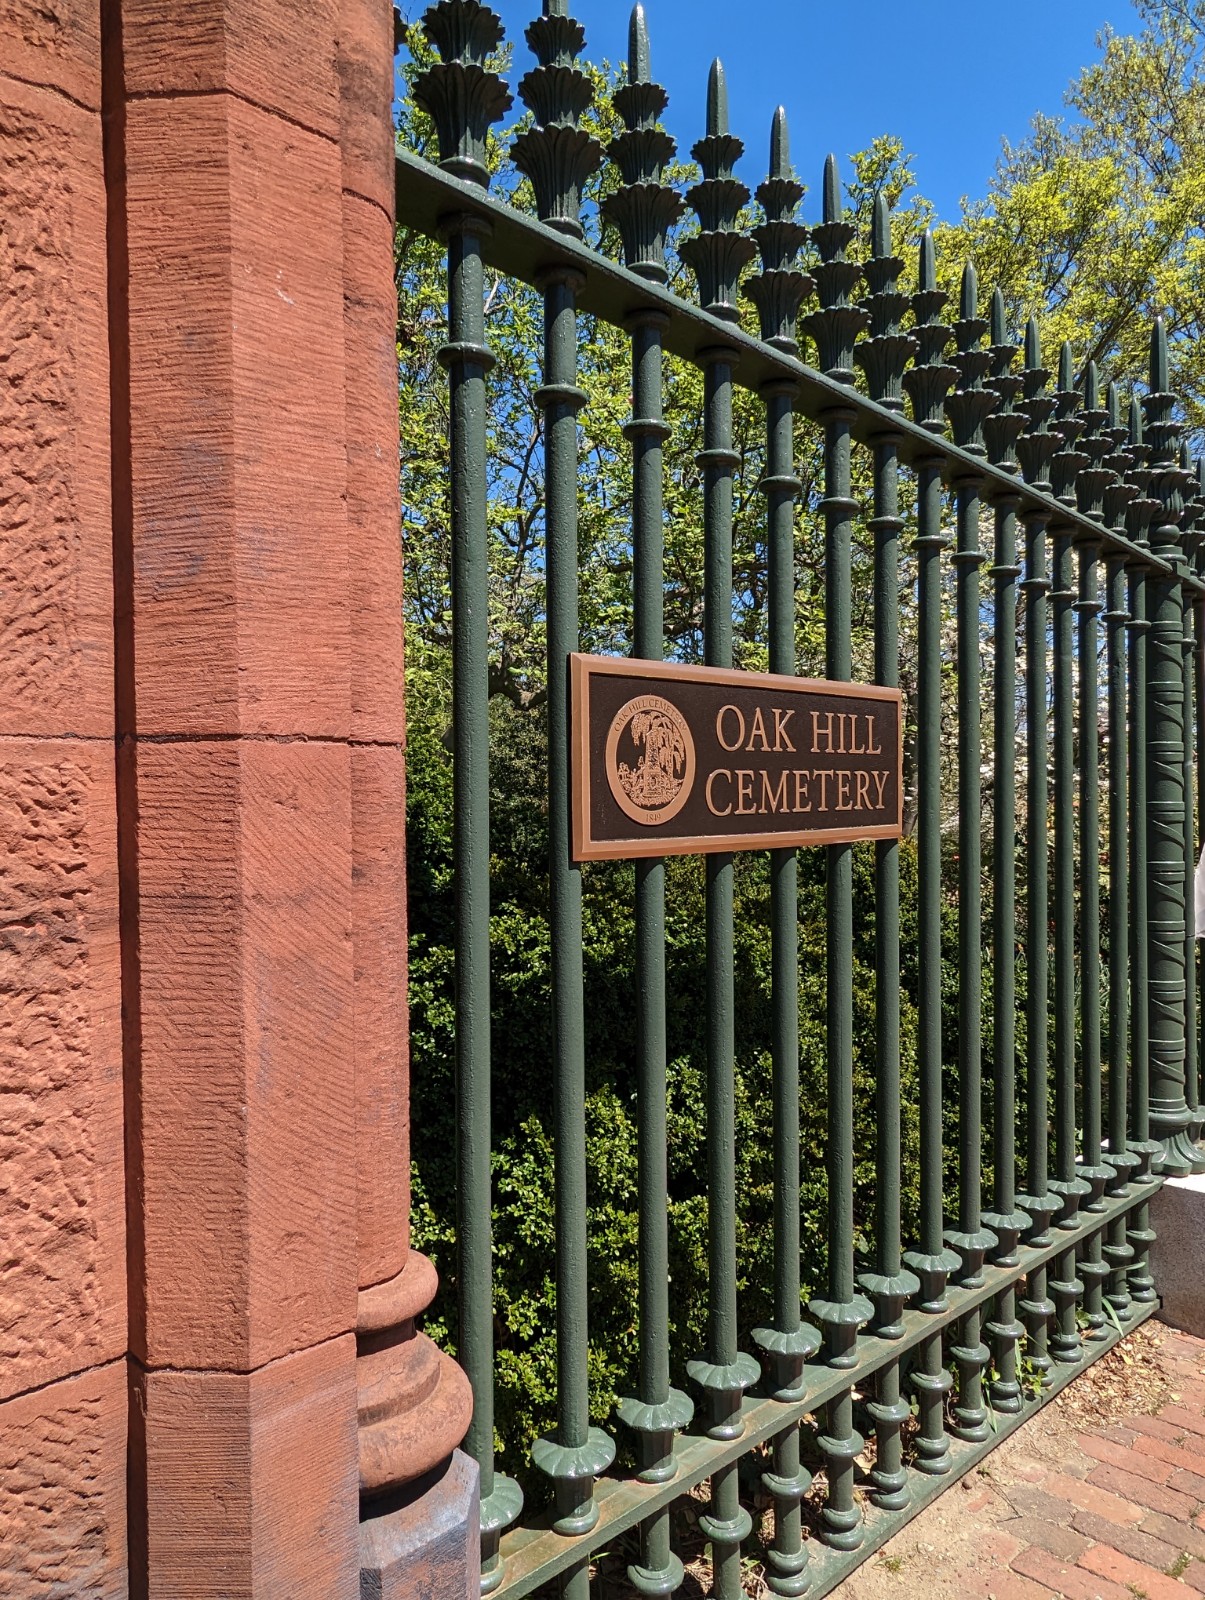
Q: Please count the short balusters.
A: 14